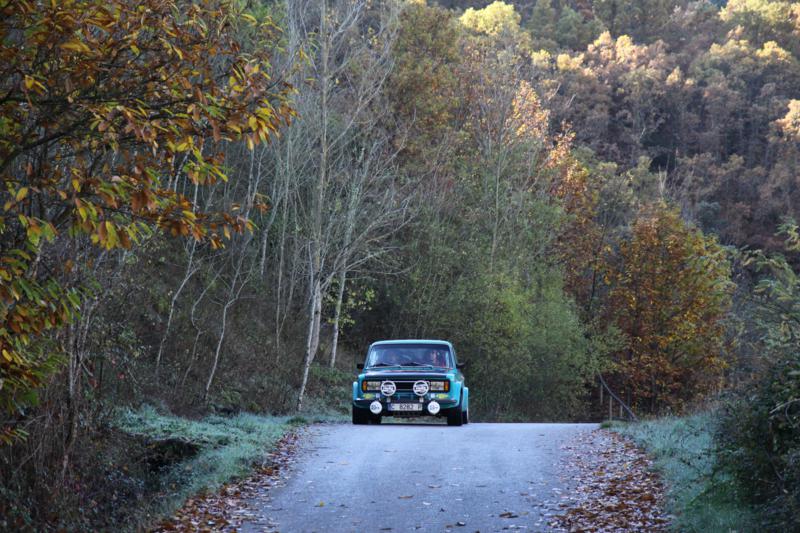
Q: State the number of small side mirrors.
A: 2